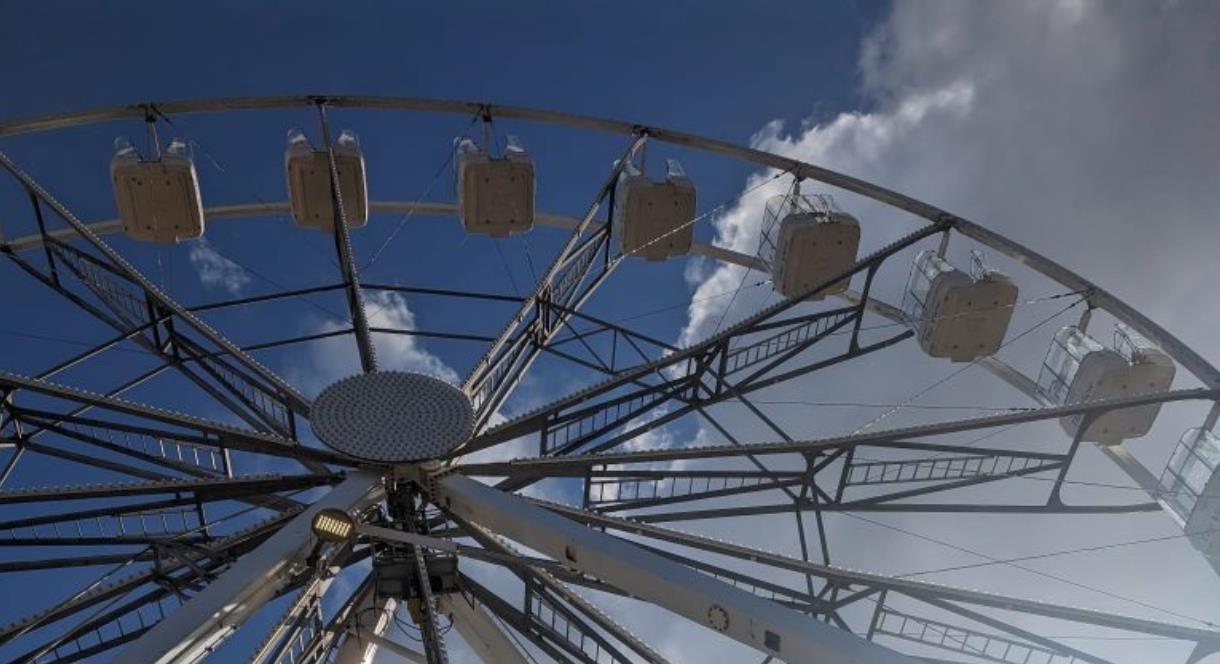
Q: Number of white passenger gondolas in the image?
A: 8